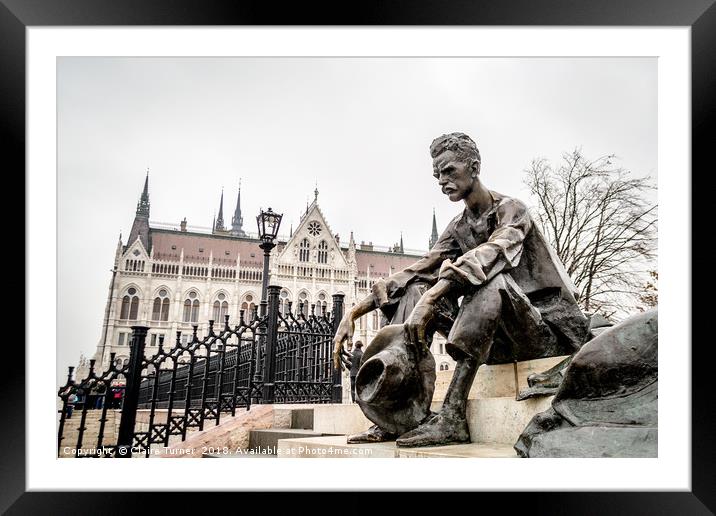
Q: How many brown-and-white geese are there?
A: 0